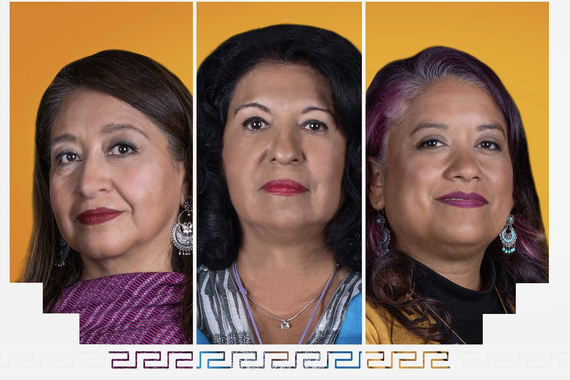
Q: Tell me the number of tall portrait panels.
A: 3